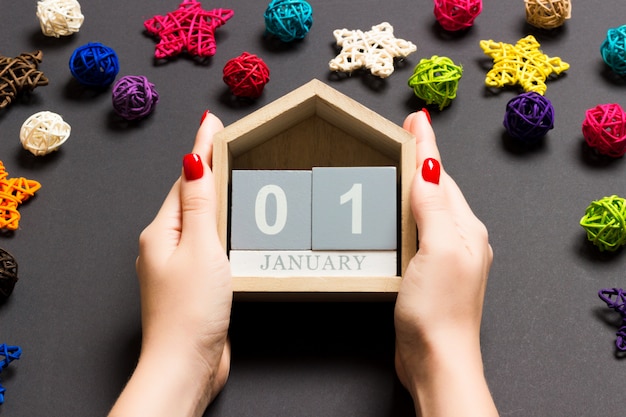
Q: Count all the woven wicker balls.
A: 14